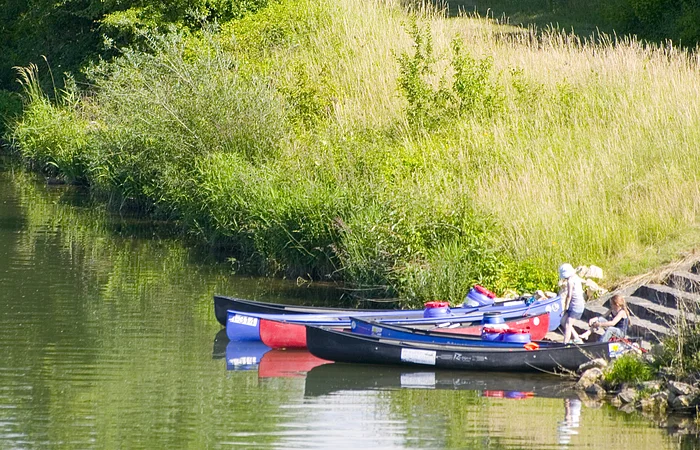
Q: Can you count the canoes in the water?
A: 5